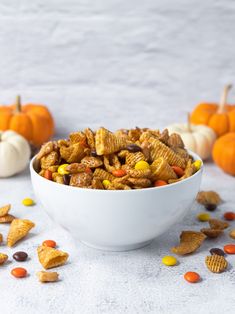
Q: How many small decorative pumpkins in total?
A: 5